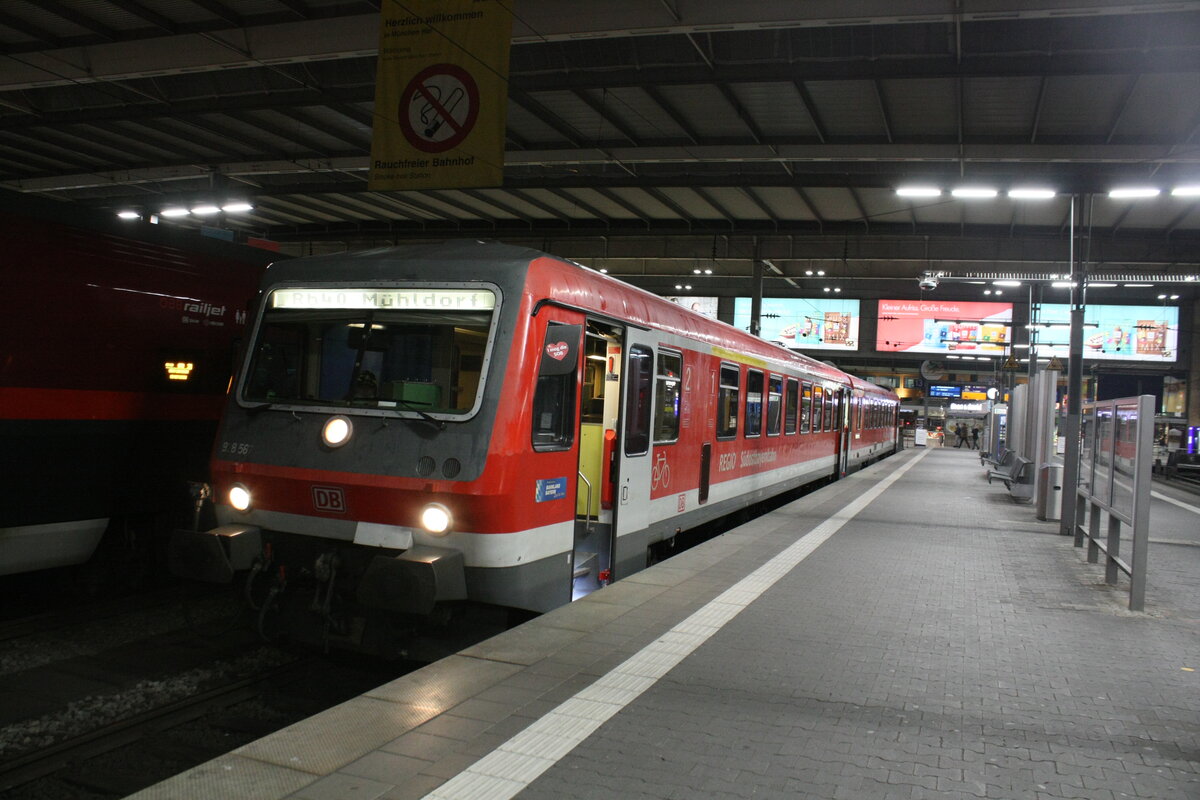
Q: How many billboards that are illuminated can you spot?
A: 4